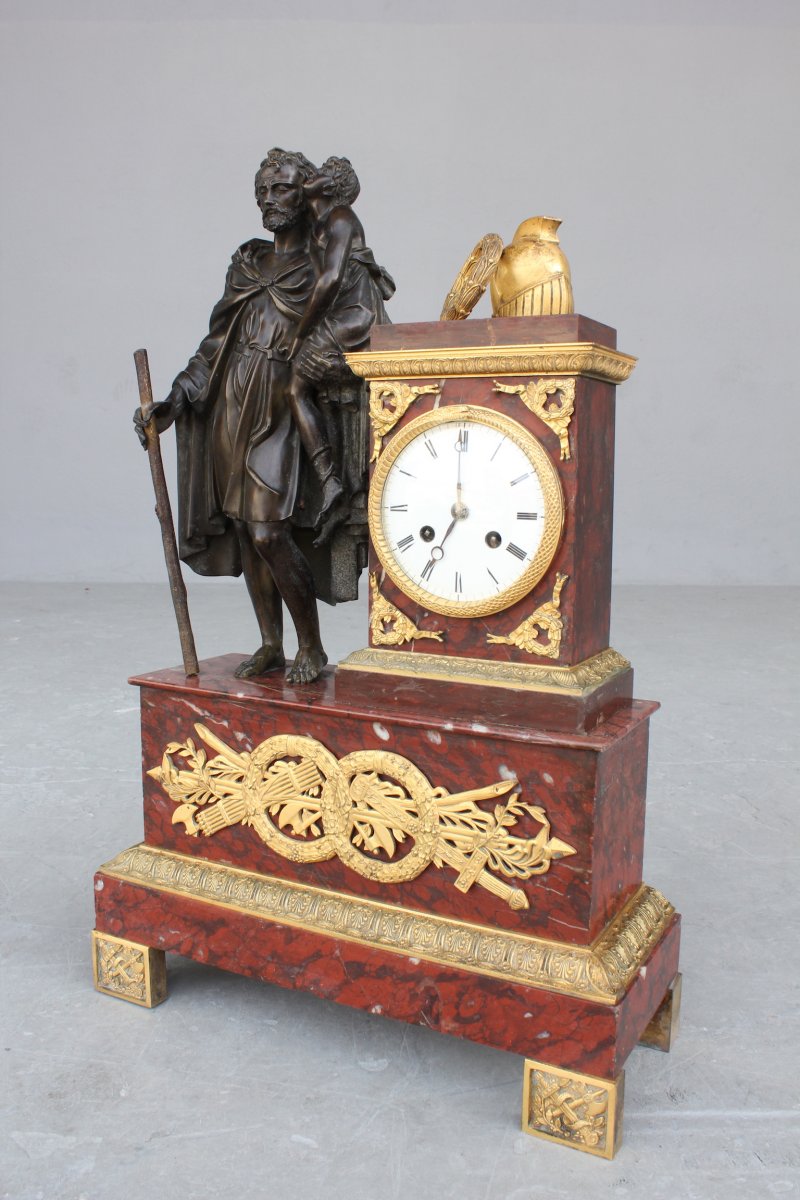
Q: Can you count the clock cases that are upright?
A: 1